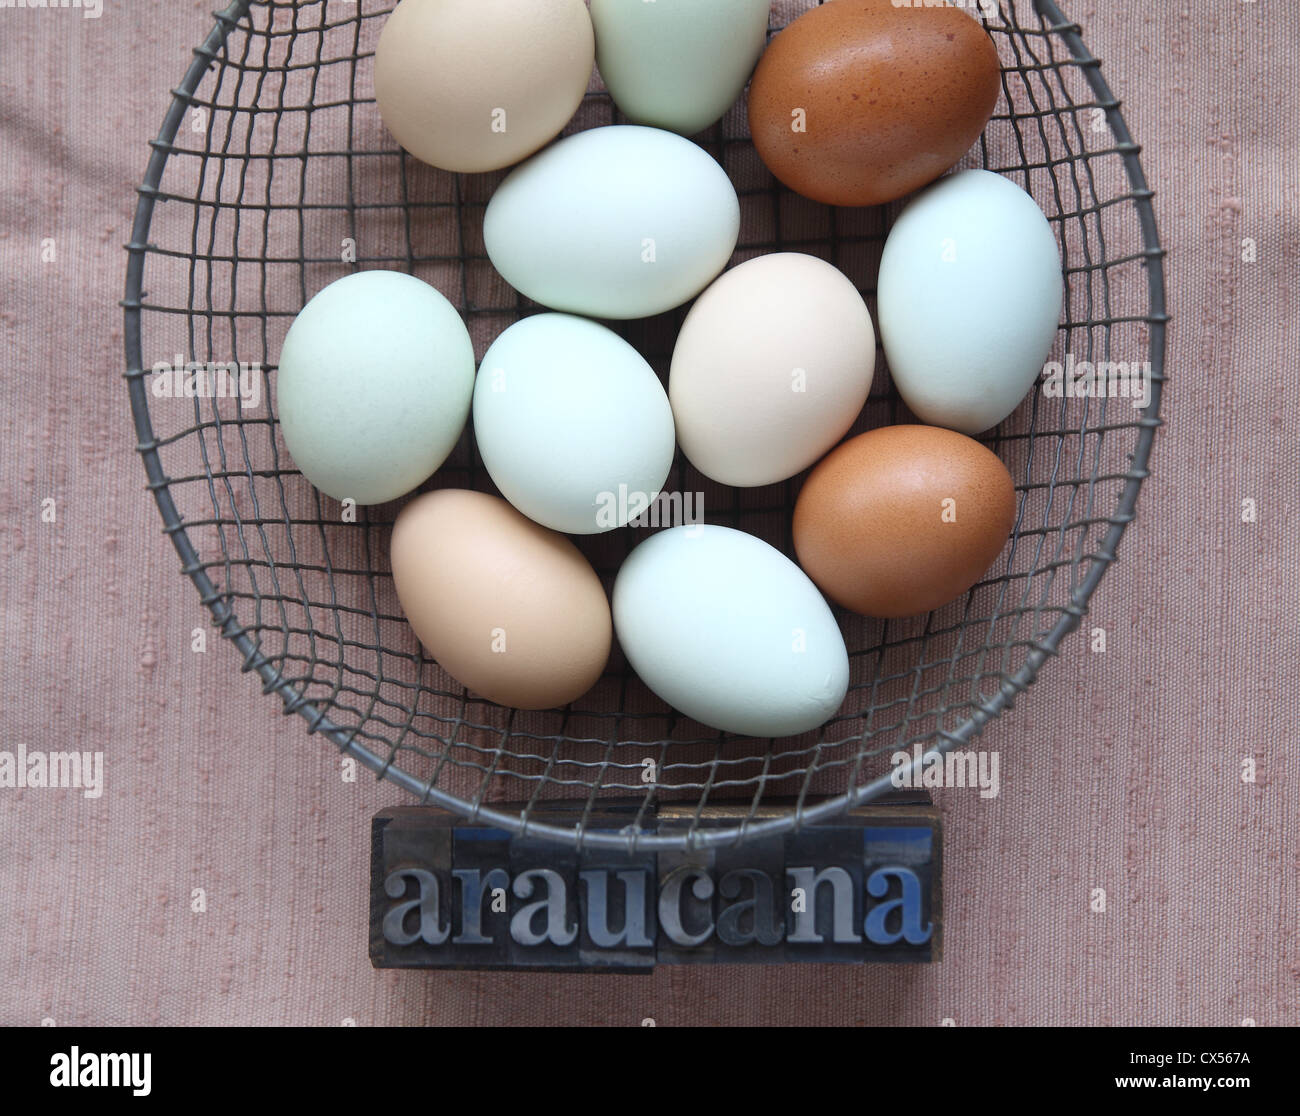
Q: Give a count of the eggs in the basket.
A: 11